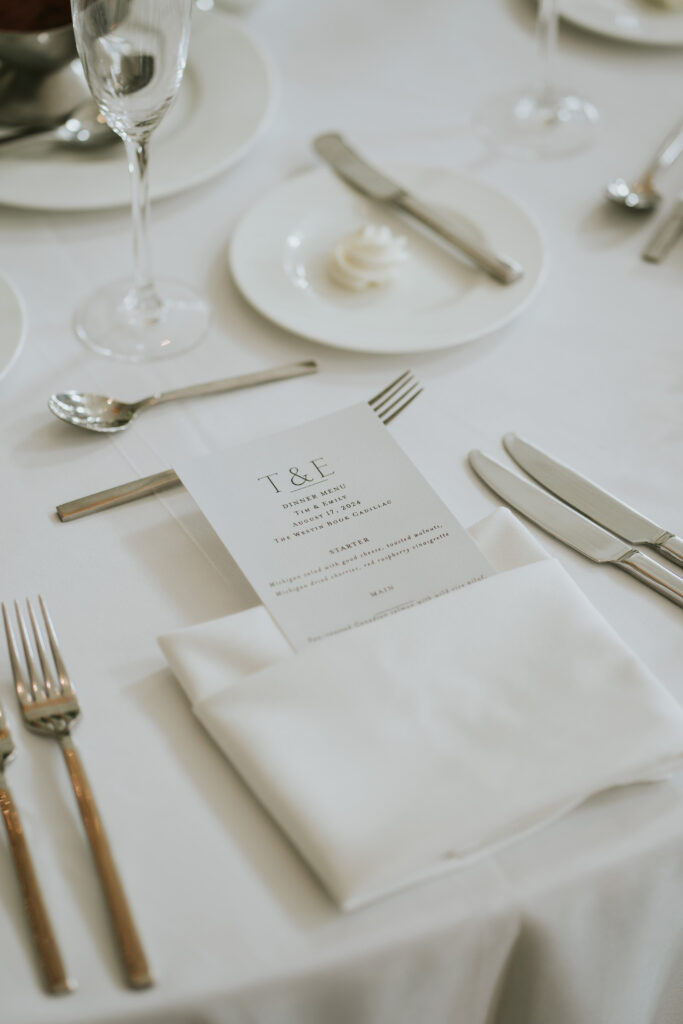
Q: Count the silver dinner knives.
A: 2